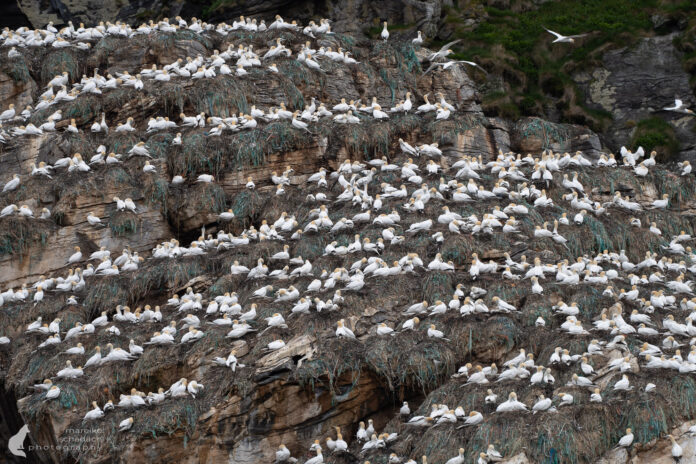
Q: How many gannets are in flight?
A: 4